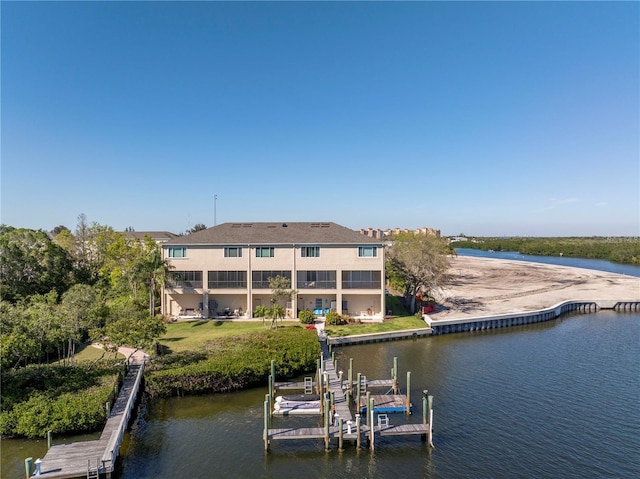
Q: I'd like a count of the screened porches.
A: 5